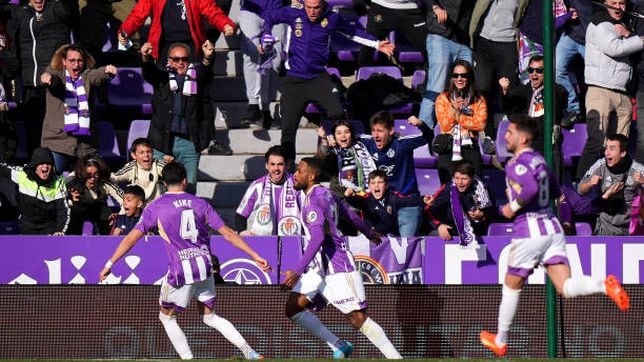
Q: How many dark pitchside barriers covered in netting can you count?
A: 1